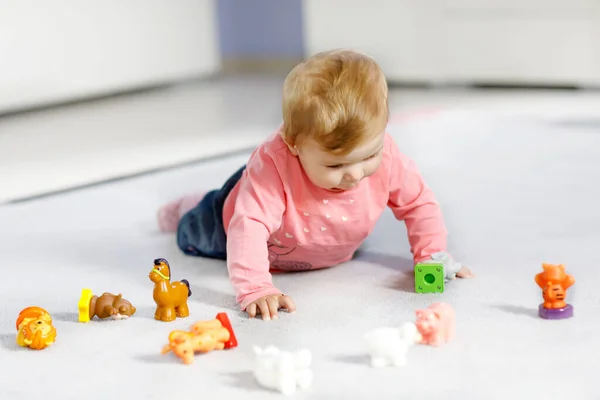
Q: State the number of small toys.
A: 9